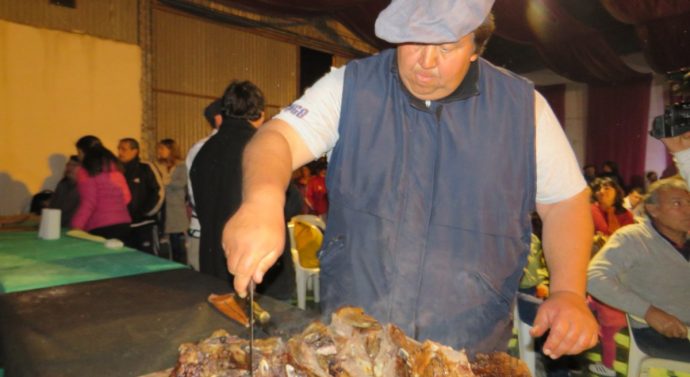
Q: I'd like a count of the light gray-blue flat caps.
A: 1